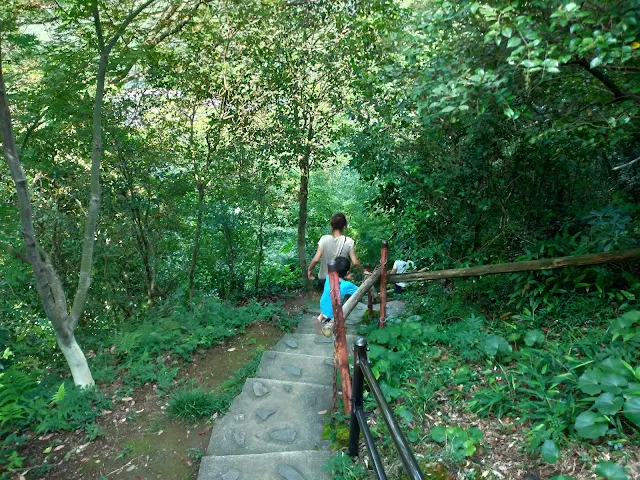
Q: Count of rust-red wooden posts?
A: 3